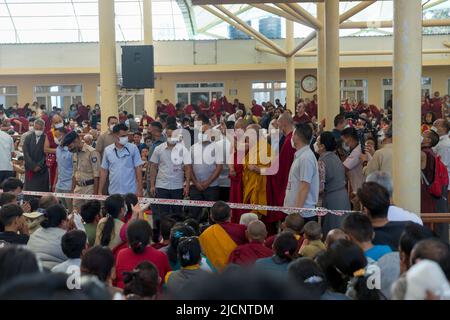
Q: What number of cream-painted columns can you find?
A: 6